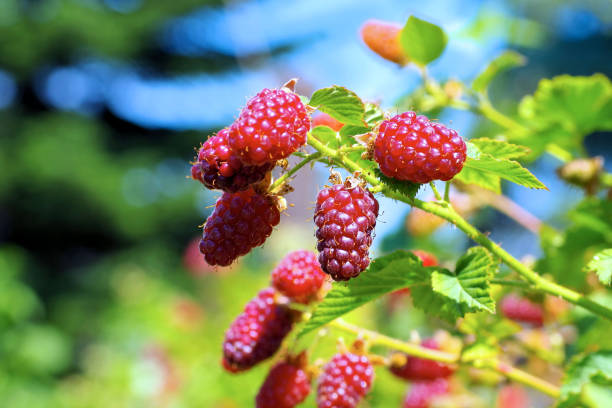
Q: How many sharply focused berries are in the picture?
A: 5